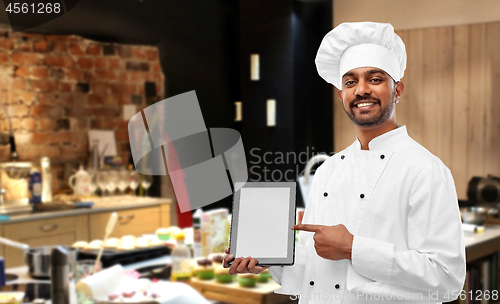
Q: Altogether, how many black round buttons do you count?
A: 6